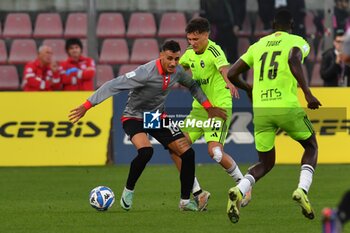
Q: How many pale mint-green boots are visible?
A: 2